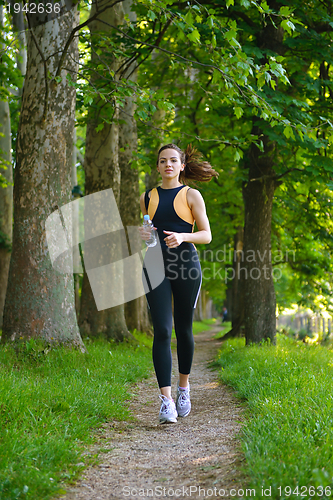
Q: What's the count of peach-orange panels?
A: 2